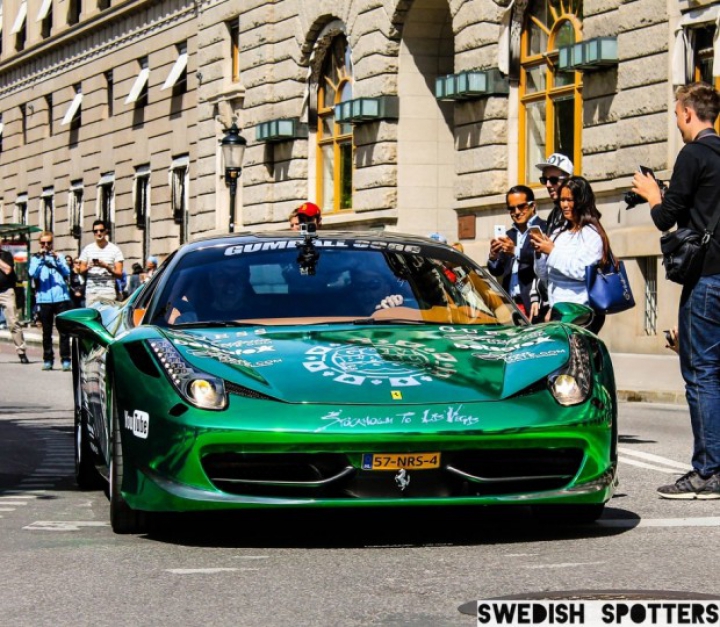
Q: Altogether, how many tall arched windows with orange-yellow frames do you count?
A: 2